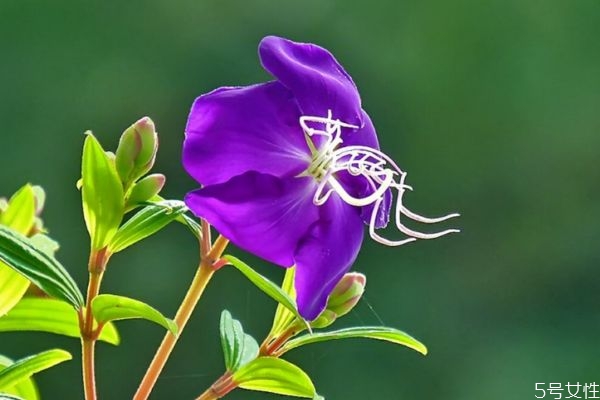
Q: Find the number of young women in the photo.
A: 0